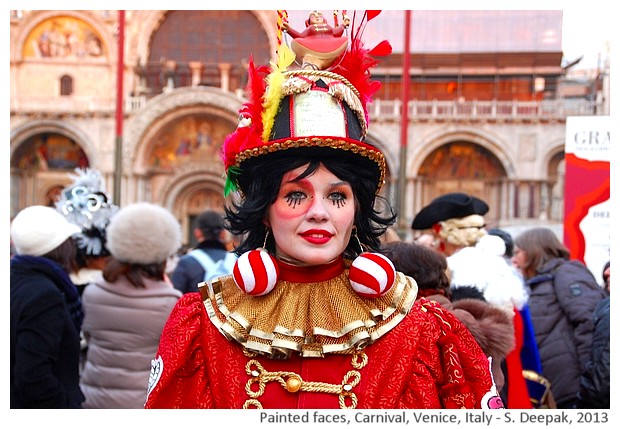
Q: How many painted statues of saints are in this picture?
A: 0